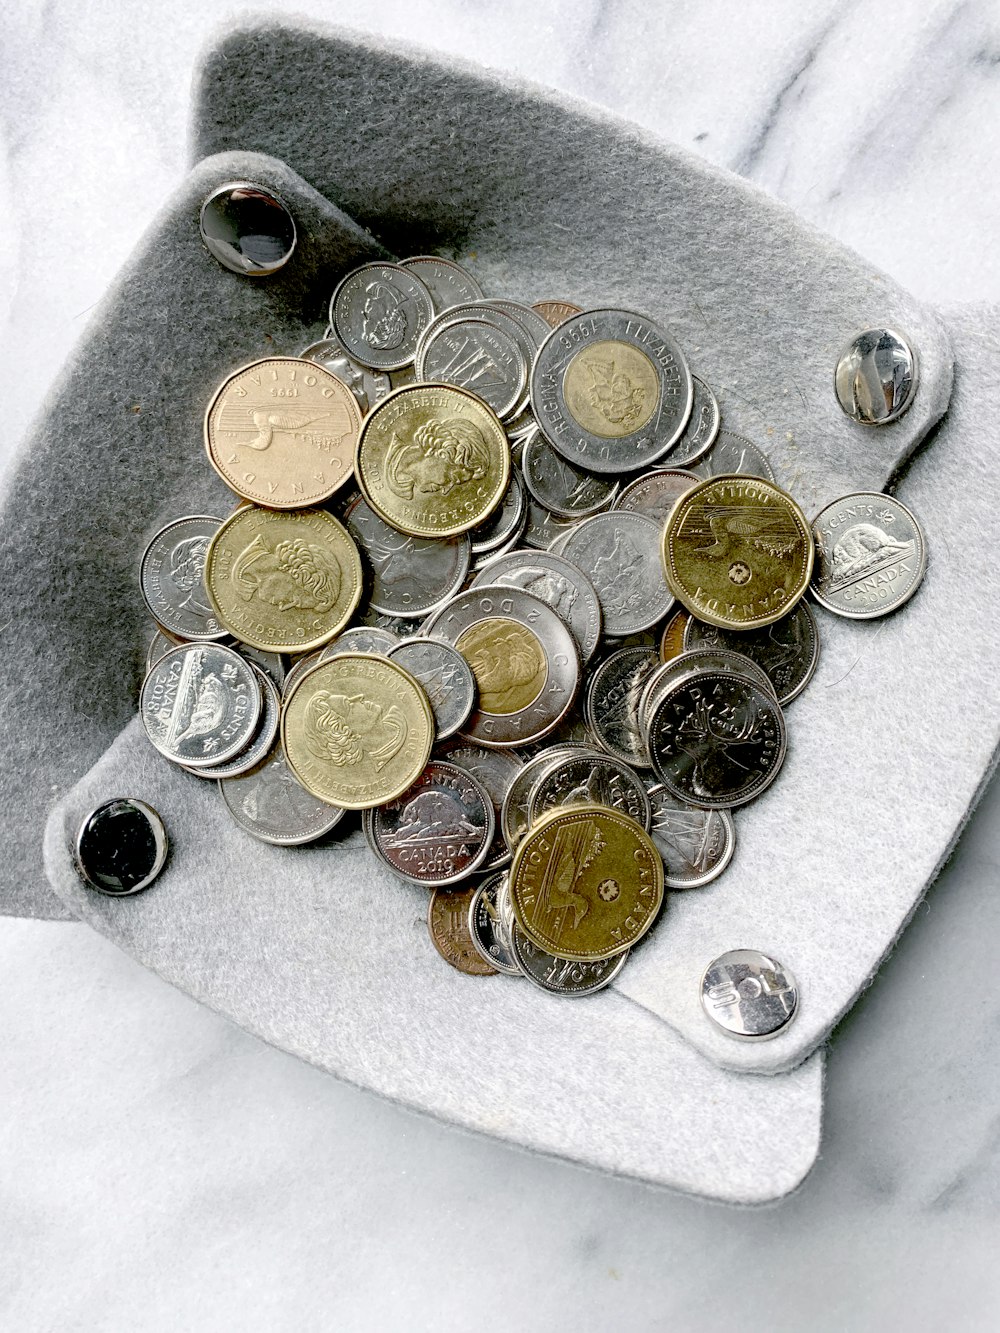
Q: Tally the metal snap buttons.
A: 4